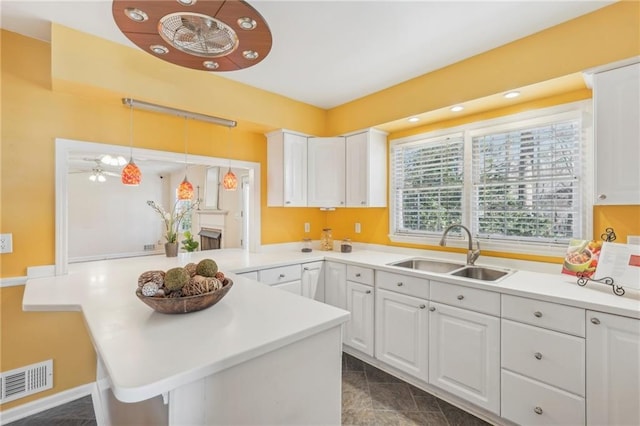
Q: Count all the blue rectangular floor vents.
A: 0